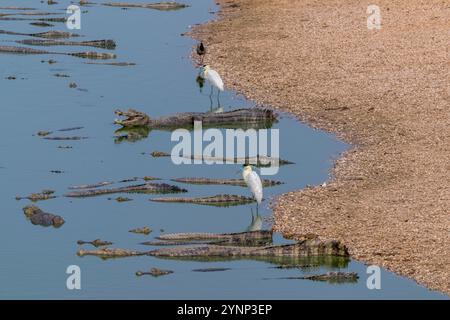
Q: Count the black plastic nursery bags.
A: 0